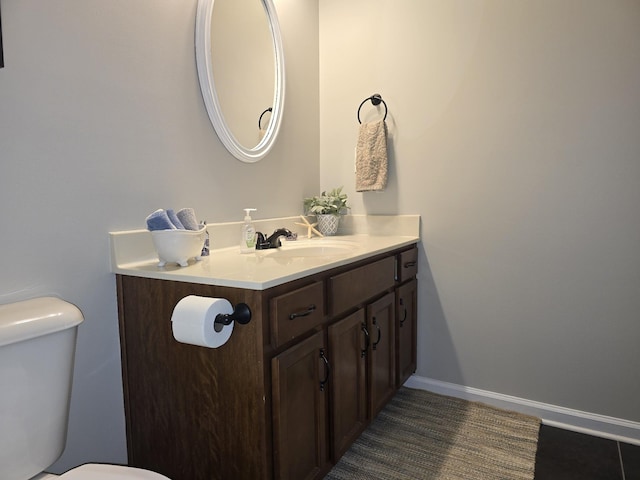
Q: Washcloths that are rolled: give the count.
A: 3